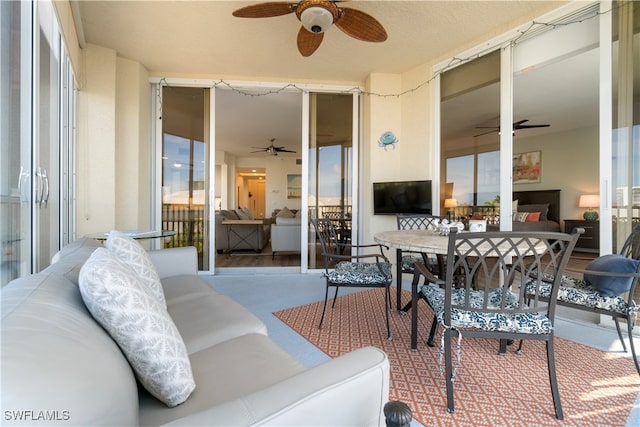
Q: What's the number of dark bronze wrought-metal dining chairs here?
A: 4